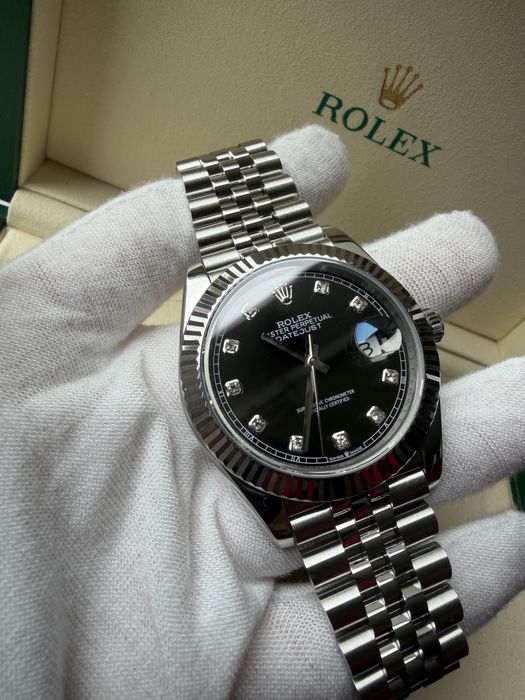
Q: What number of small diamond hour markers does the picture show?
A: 10